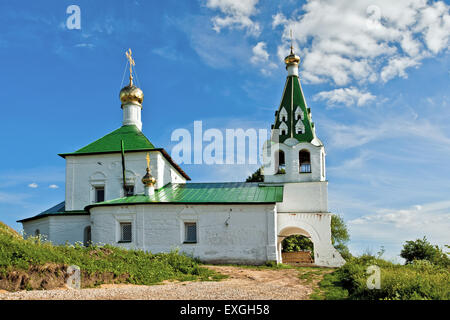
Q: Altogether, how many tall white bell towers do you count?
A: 1